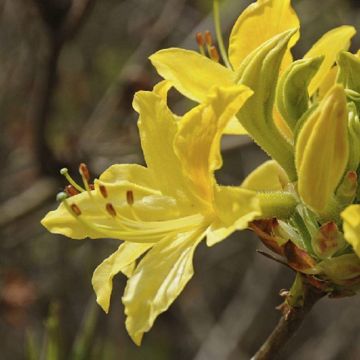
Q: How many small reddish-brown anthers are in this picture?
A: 10